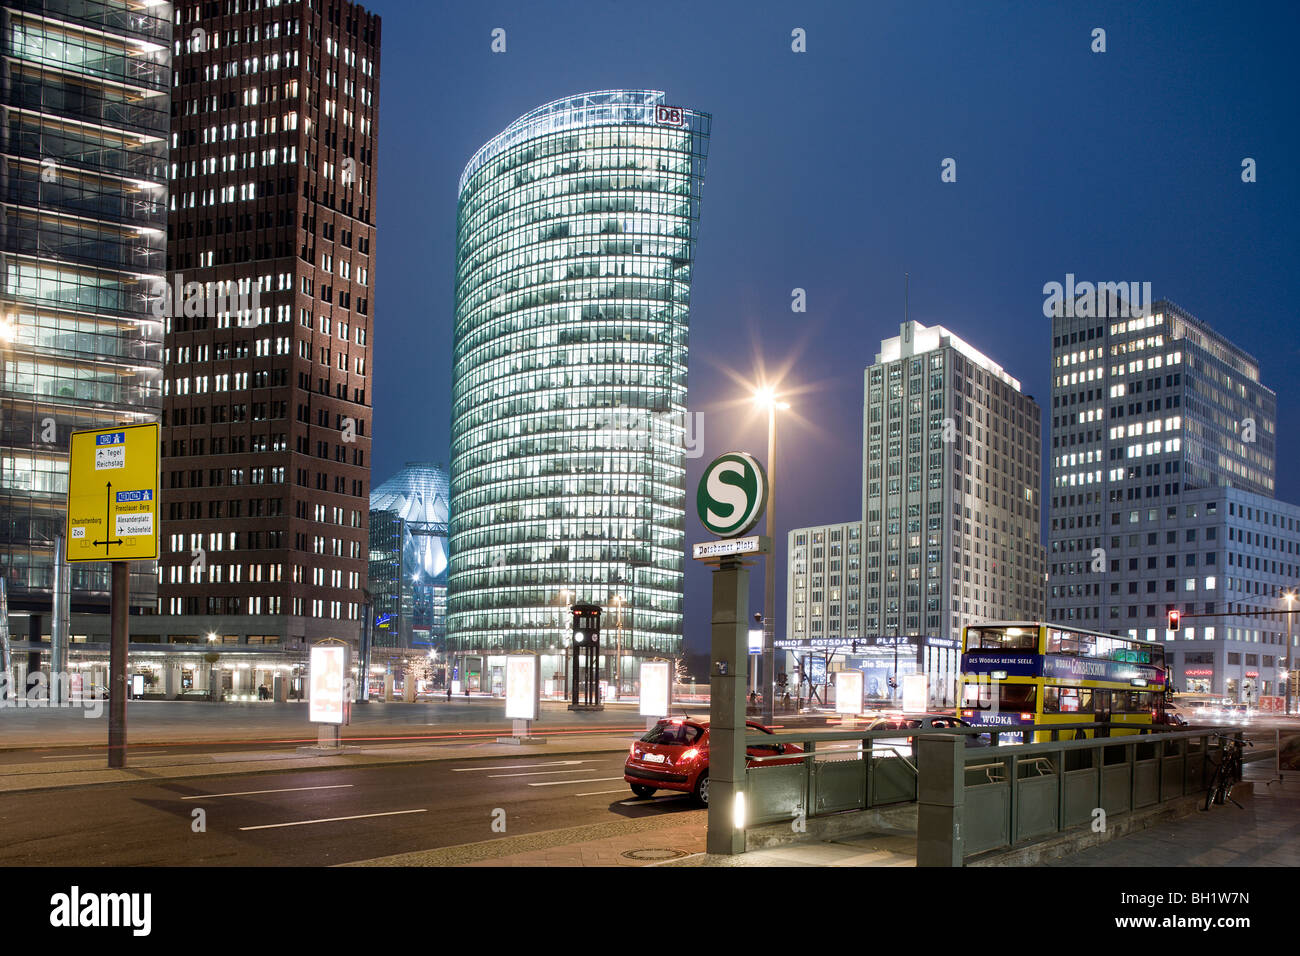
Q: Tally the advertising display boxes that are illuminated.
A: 5